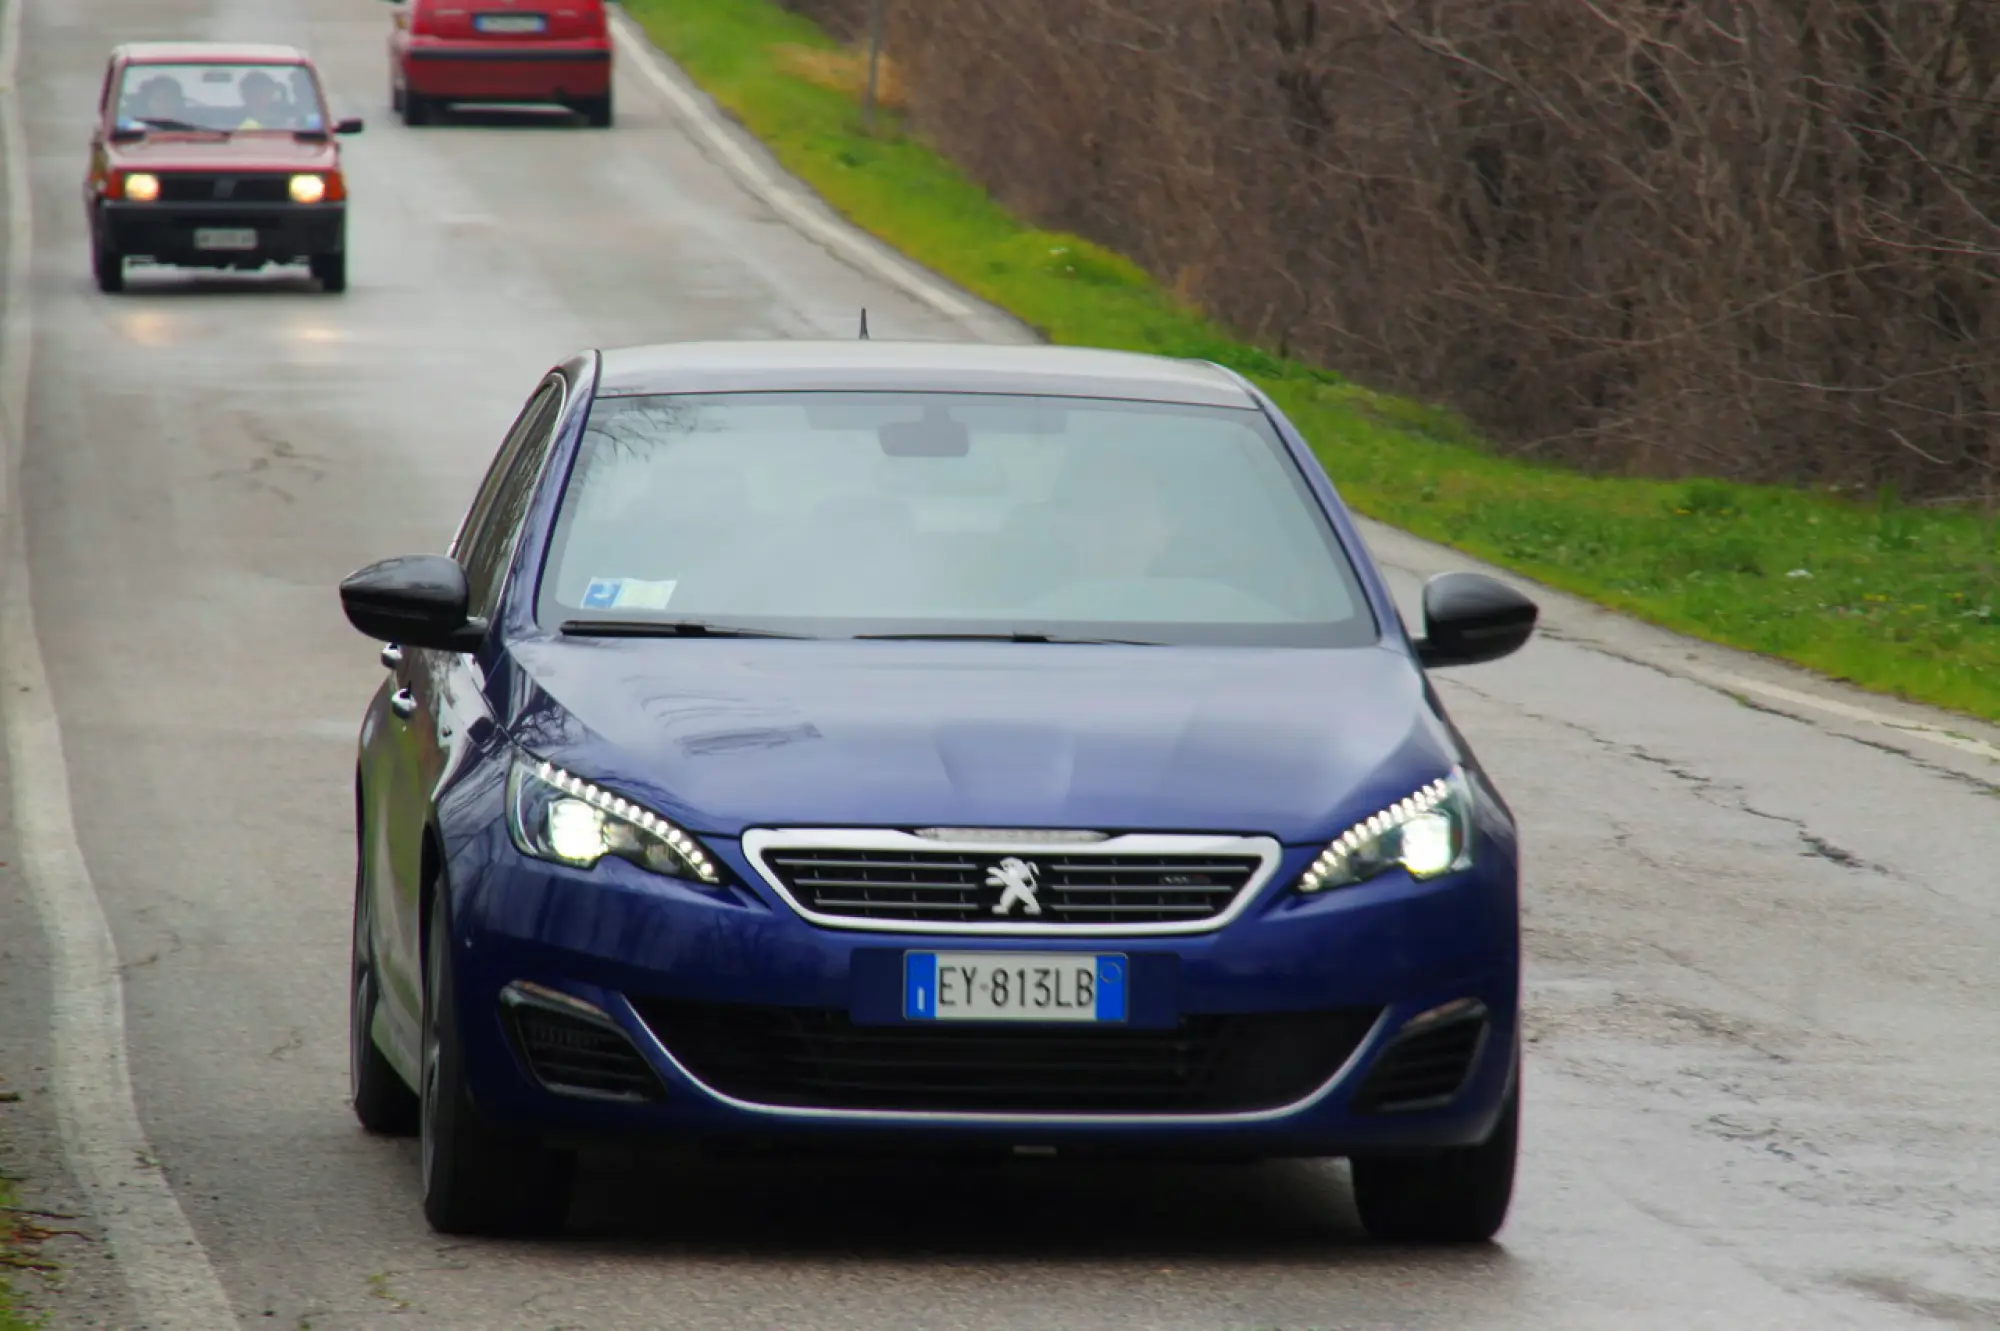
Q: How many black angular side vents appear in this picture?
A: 2